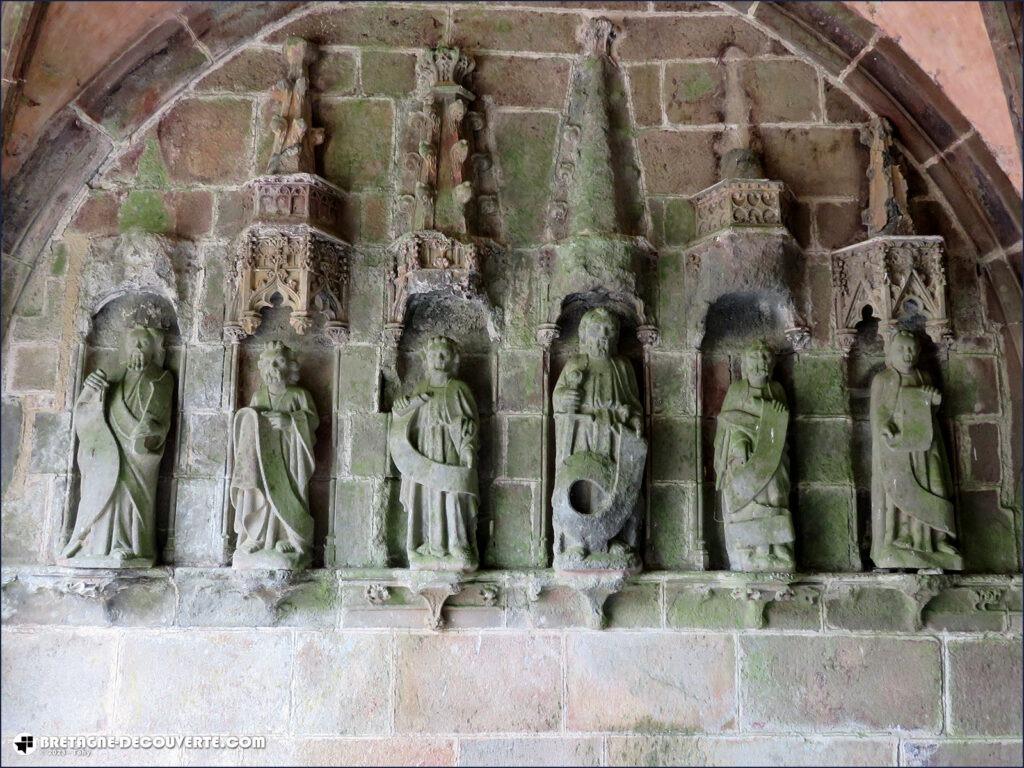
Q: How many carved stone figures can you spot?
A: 6